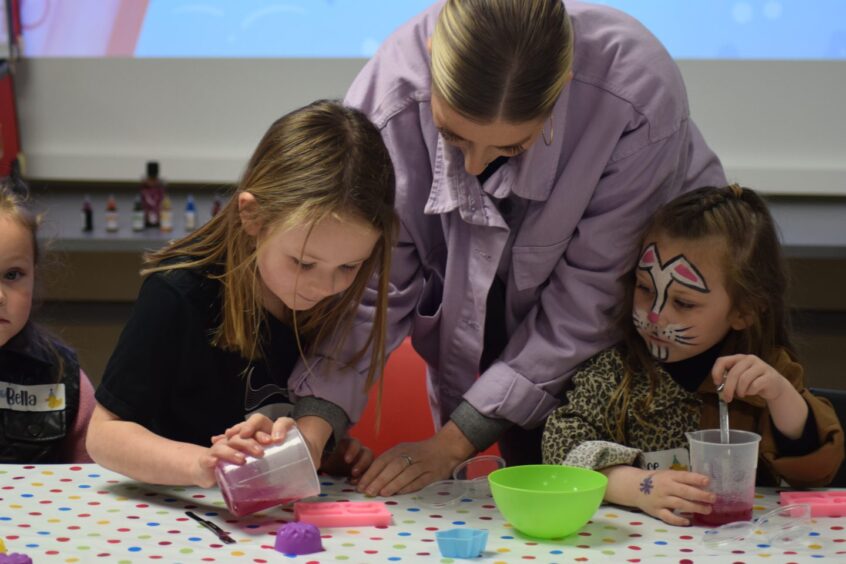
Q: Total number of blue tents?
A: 0